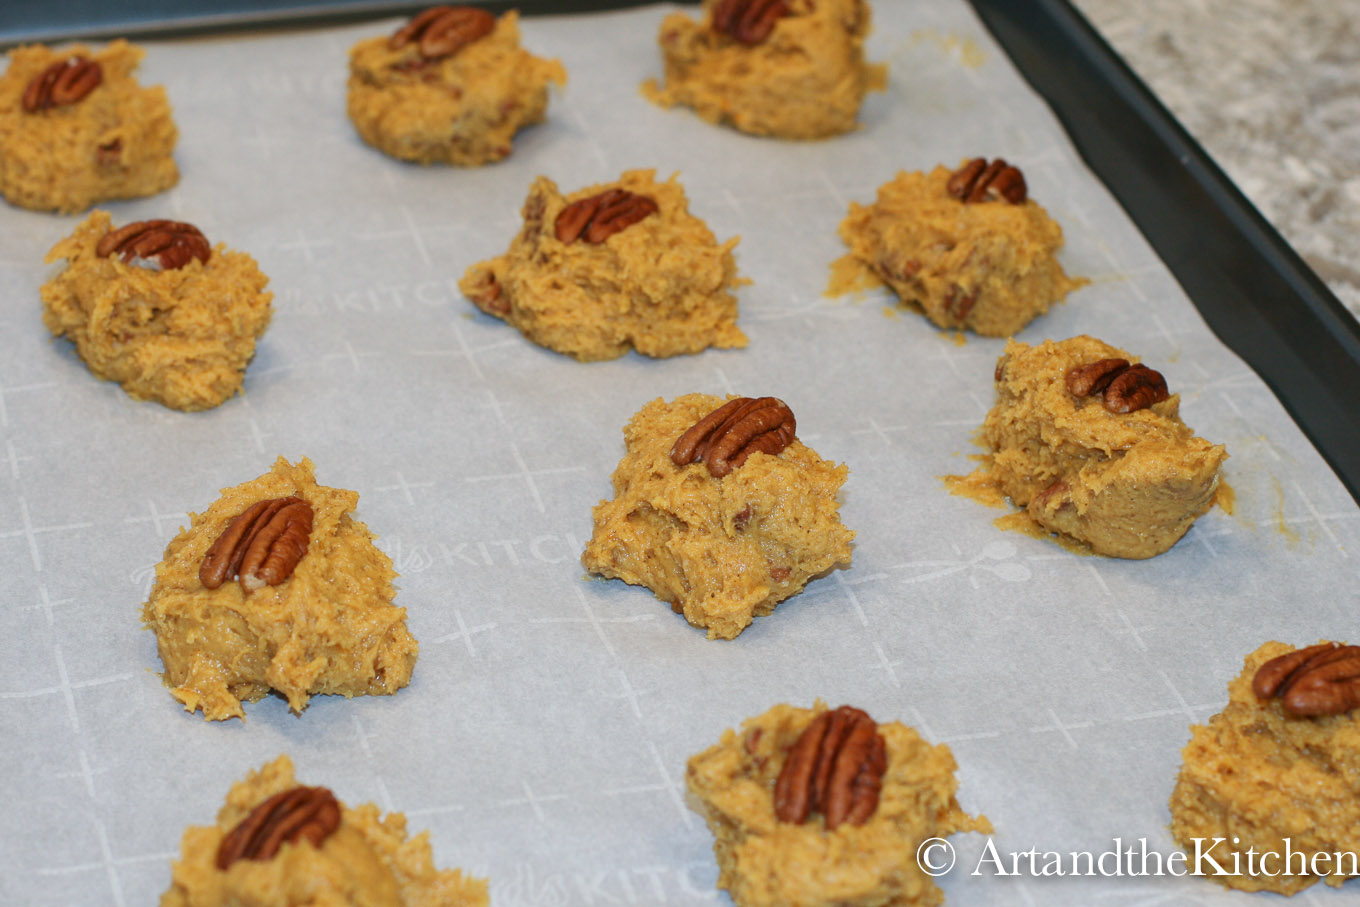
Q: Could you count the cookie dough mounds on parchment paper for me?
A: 12